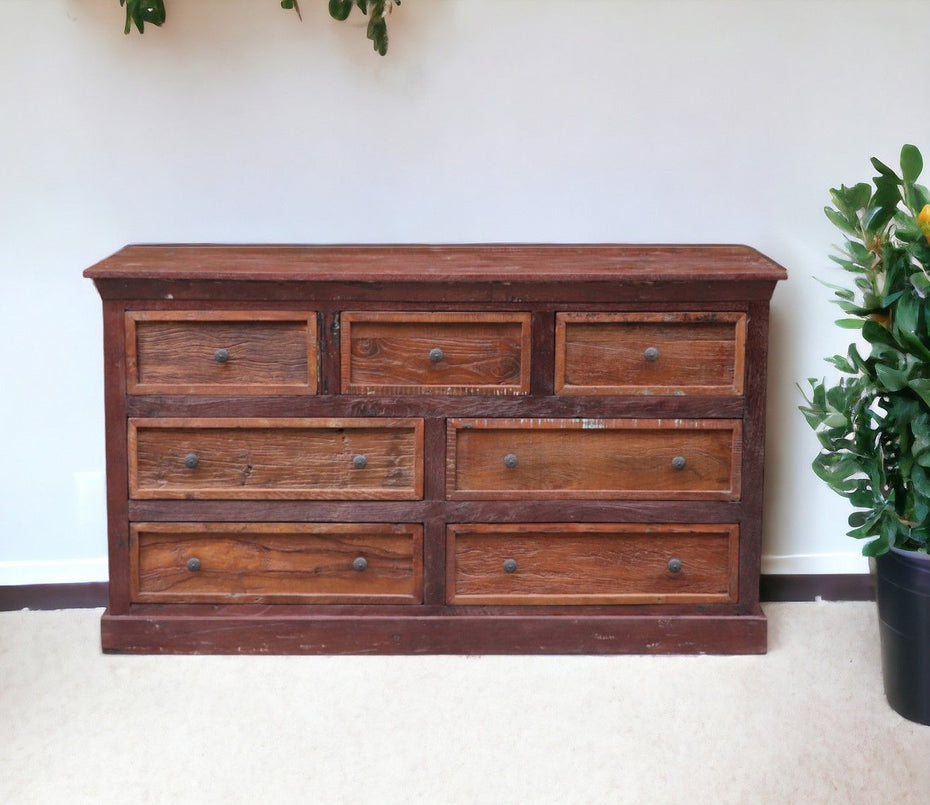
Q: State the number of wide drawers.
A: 4